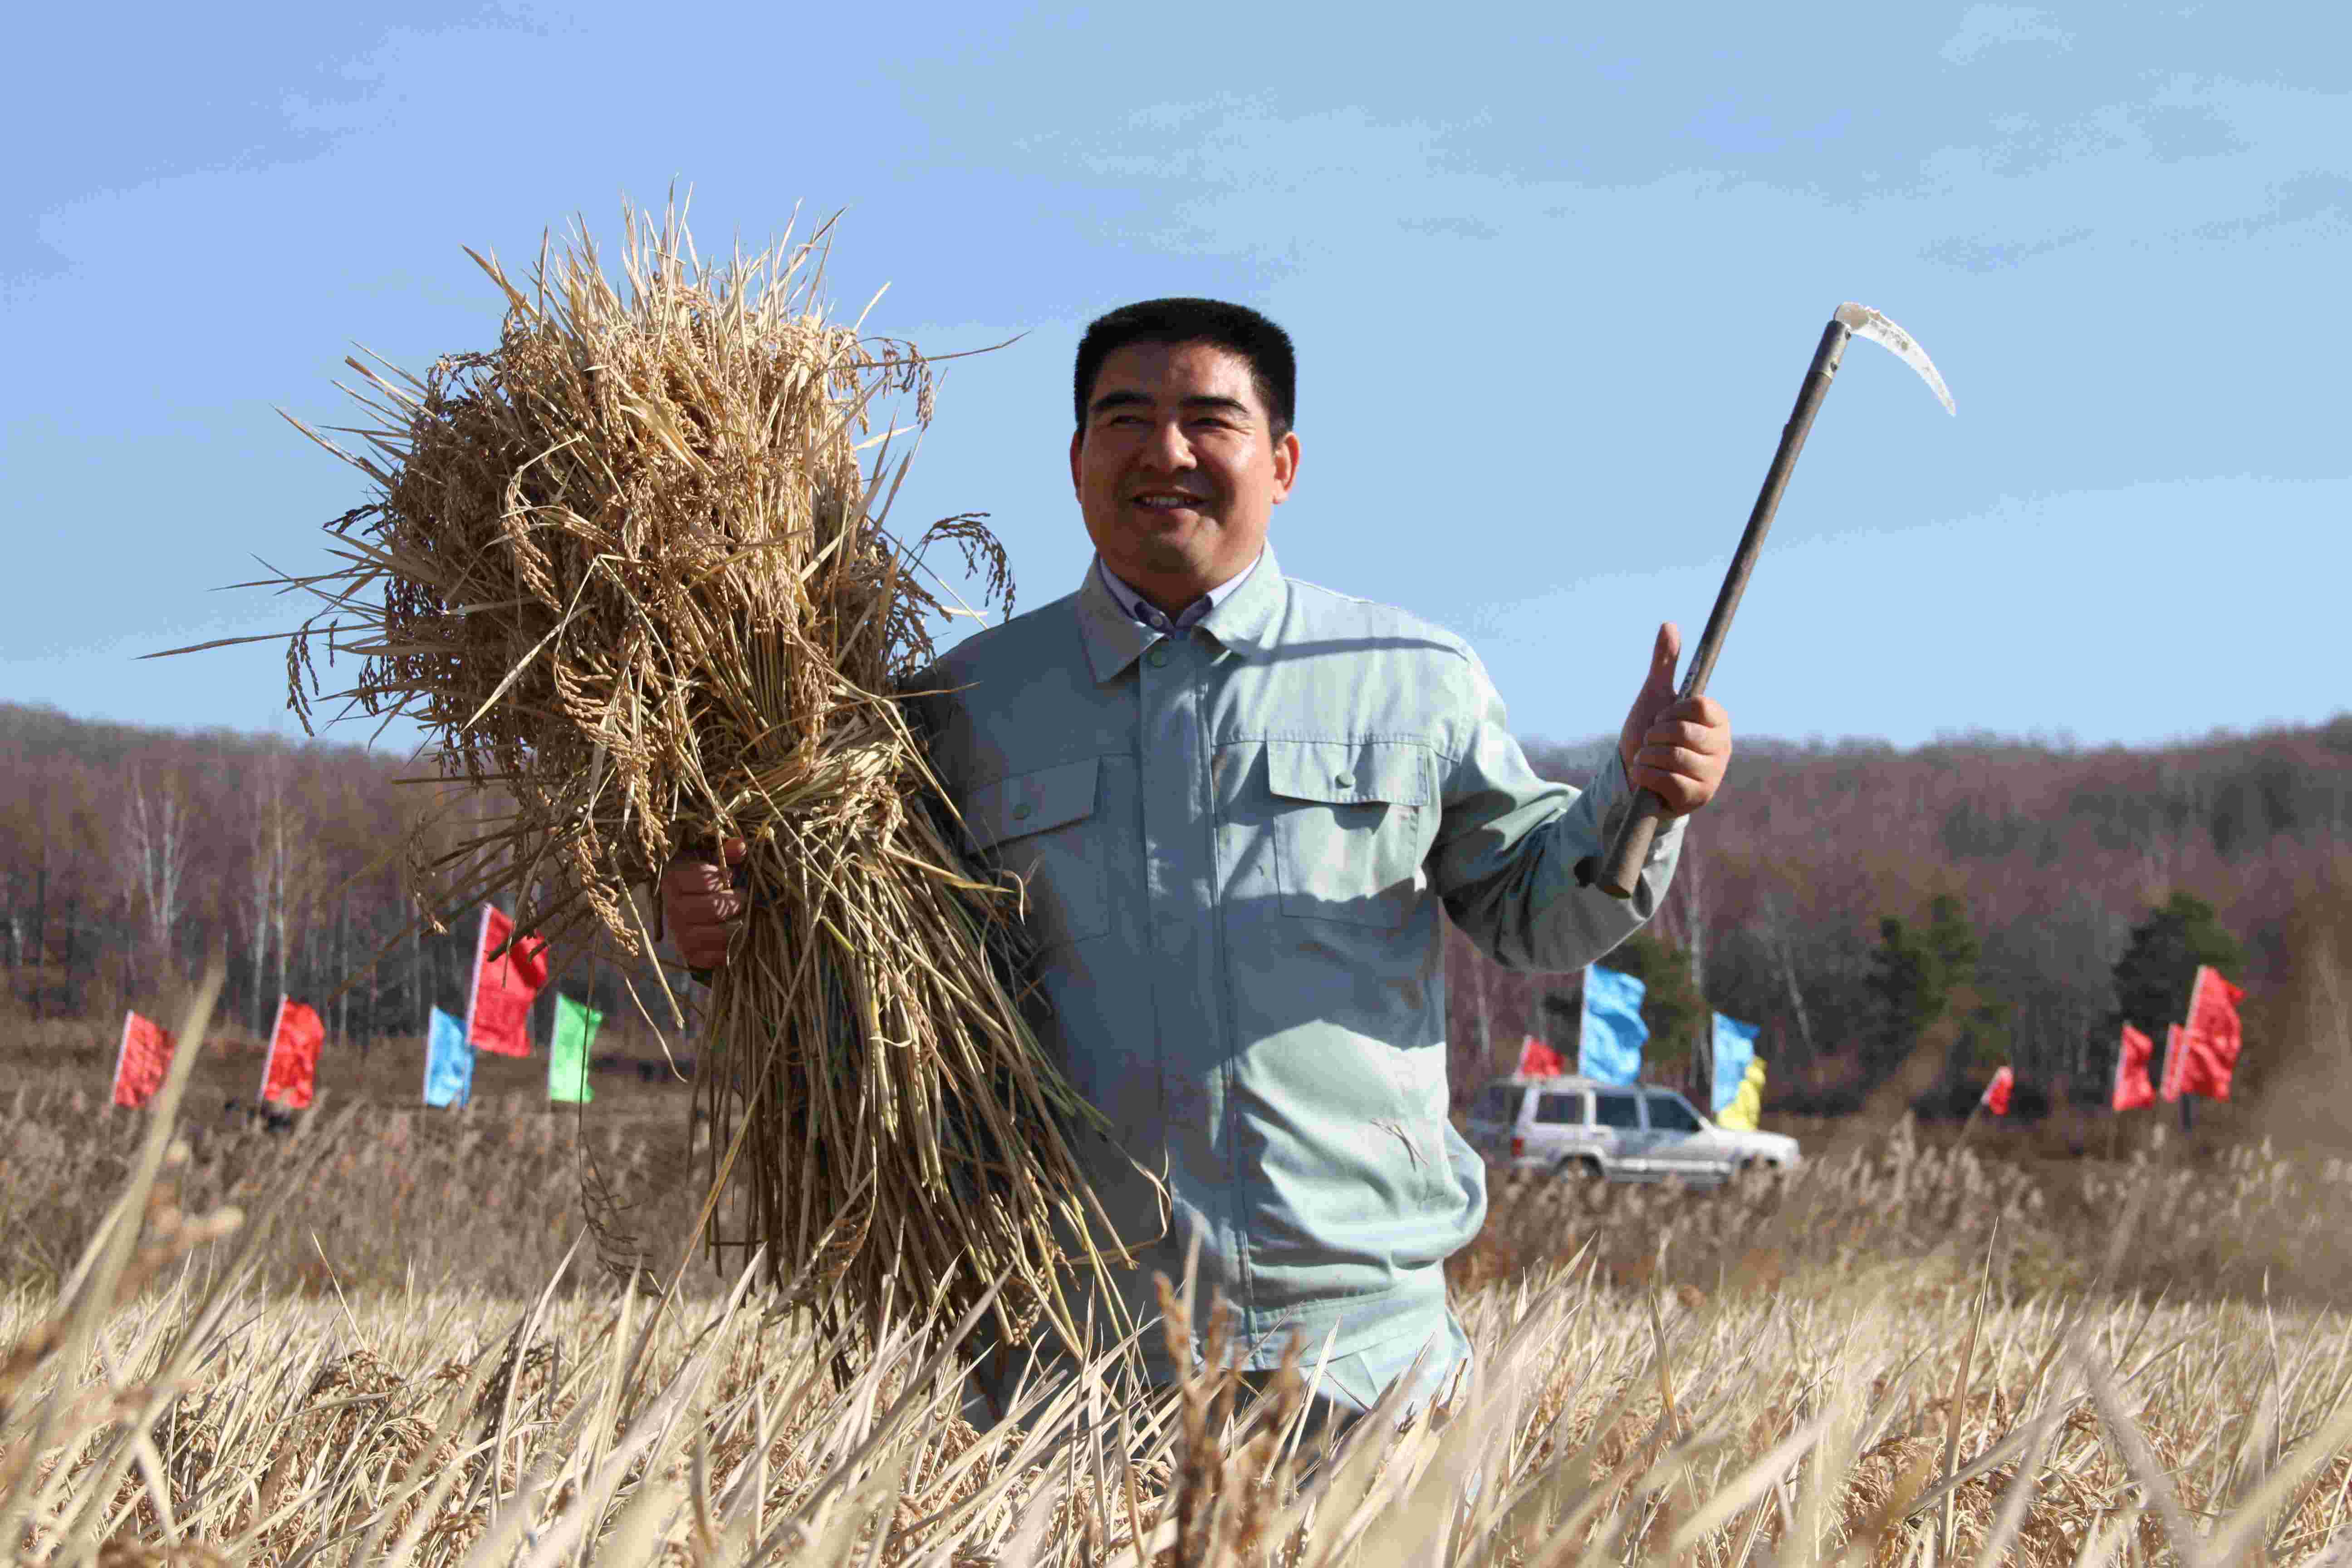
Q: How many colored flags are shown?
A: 13